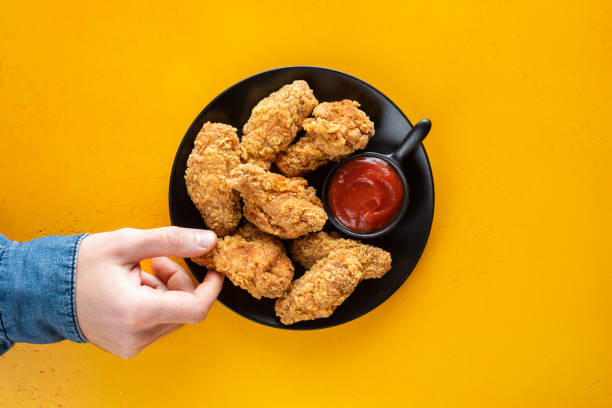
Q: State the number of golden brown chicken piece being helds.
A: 1